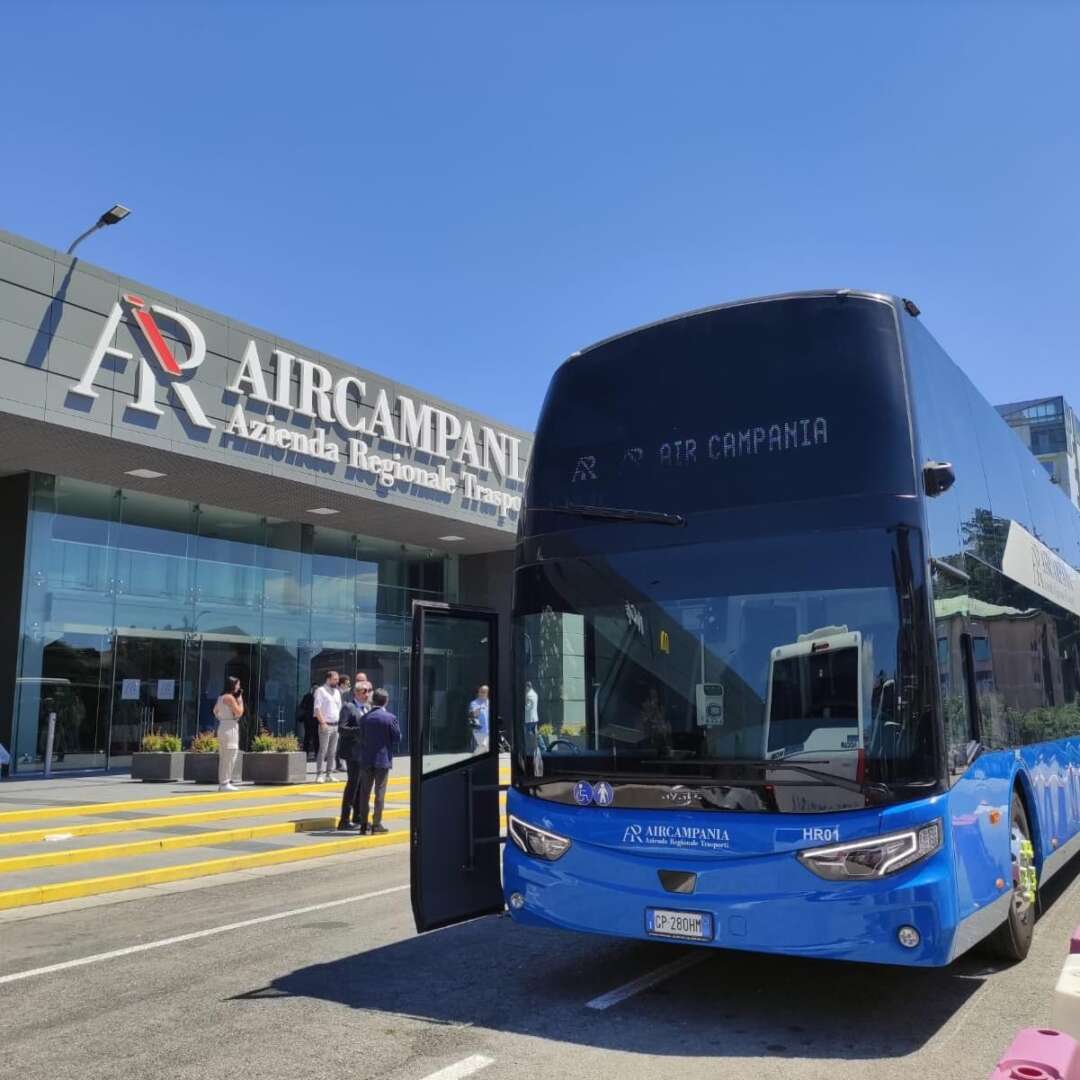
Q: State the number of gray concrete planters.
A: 3